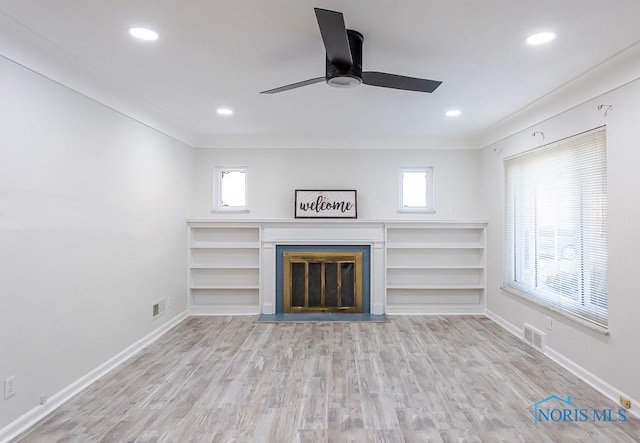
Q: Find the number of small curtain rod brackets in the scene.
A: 3